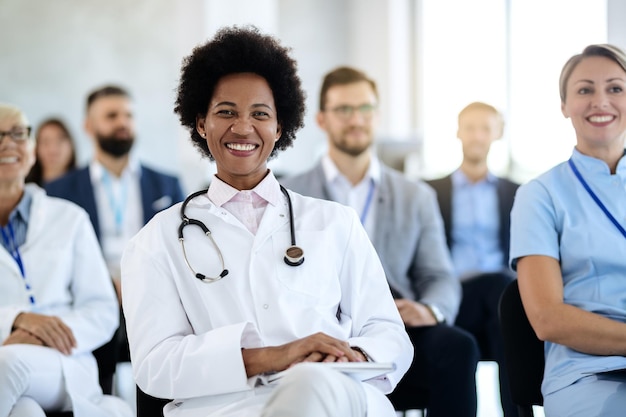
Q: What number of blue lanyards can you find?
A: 4